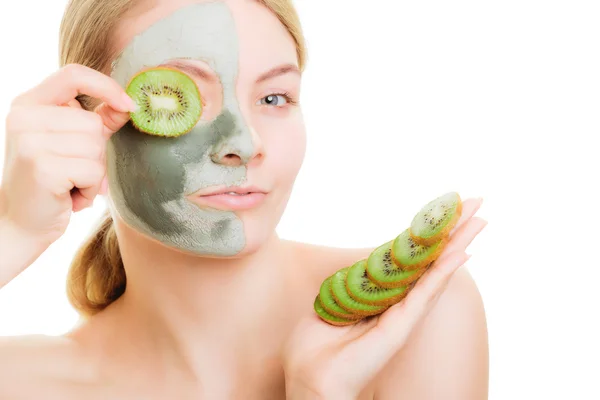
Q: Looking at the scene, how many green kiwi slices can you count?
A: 8